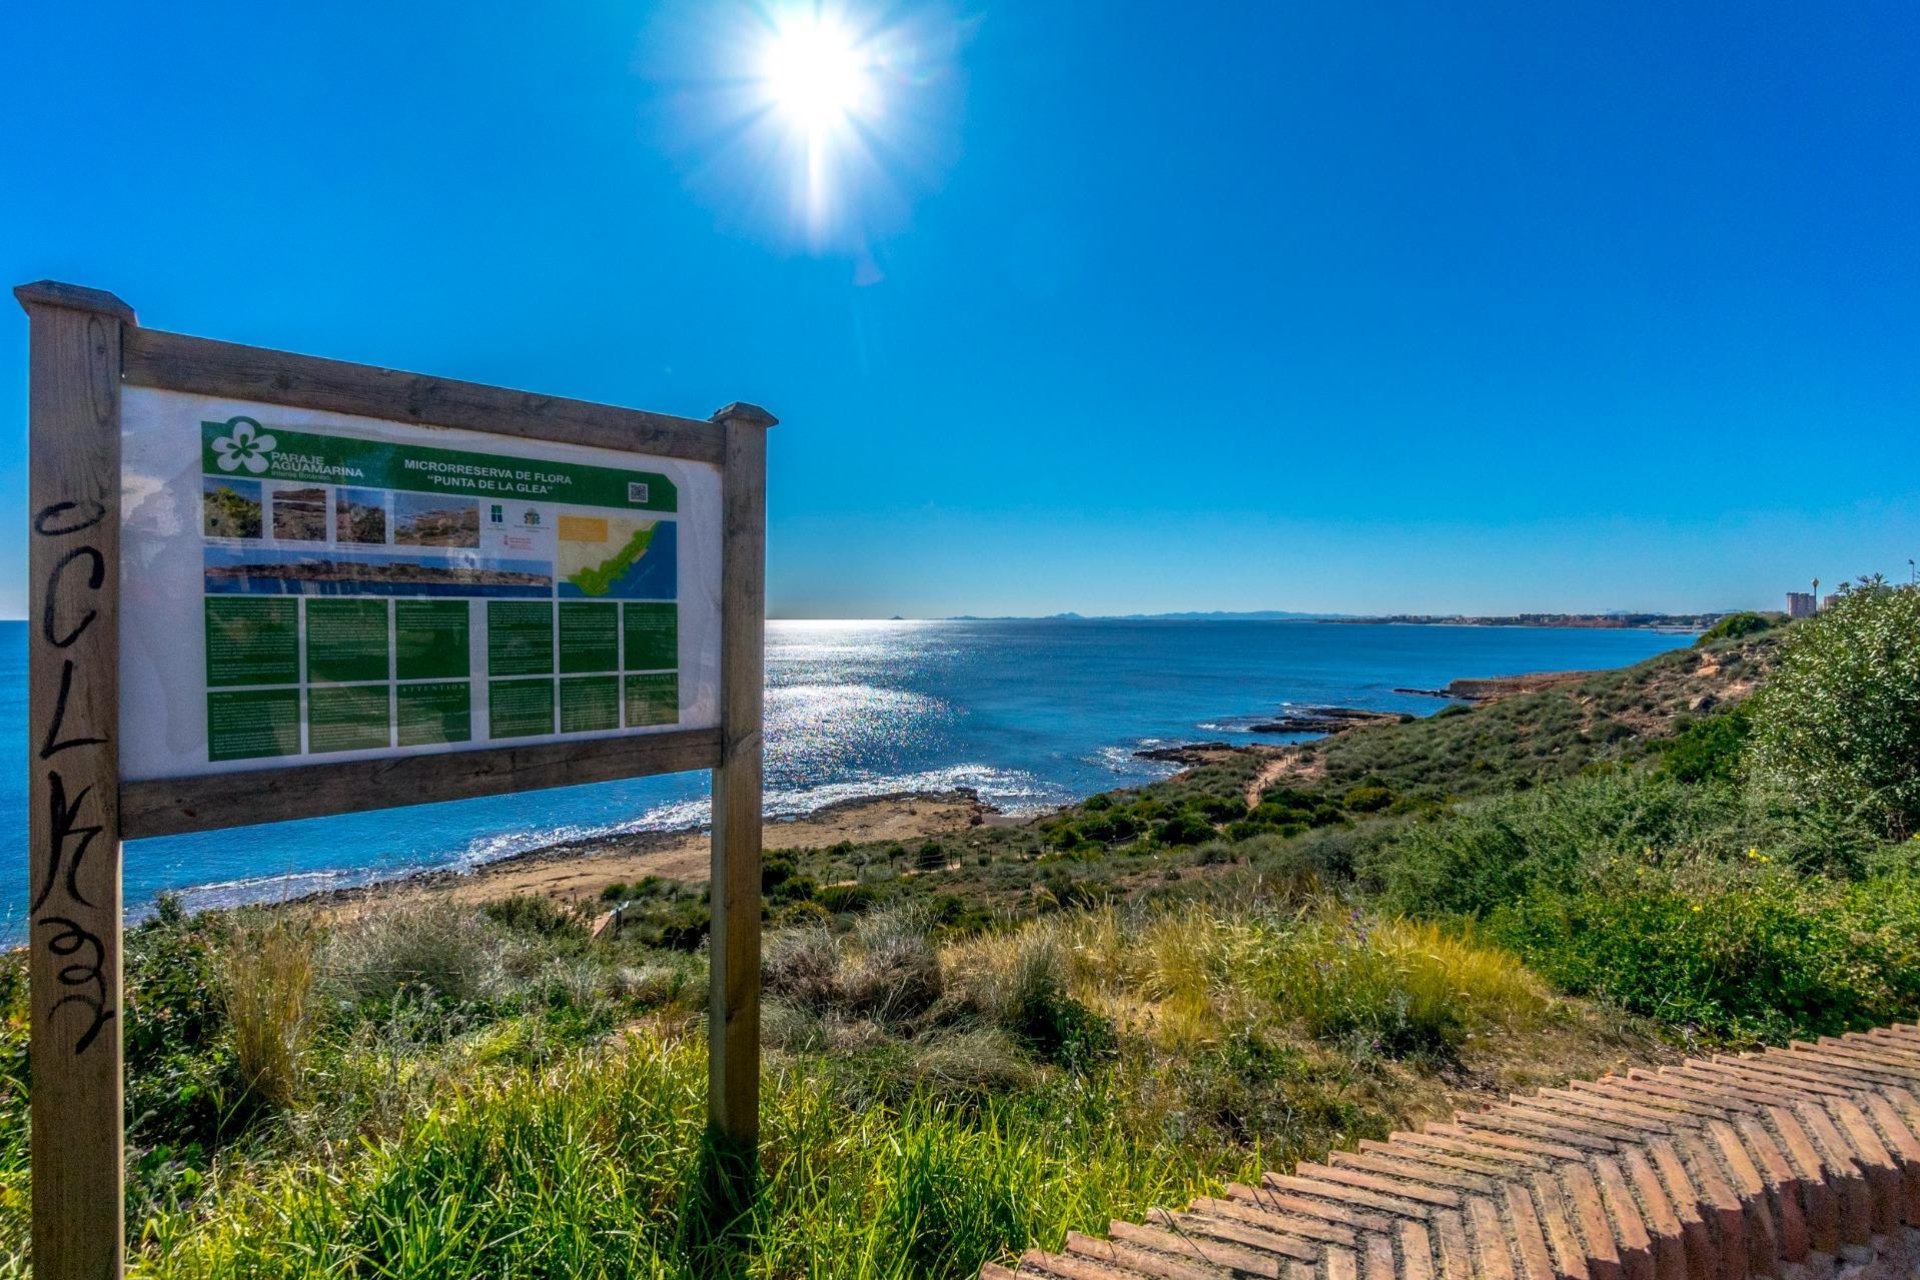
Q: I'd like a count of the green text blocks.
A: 12